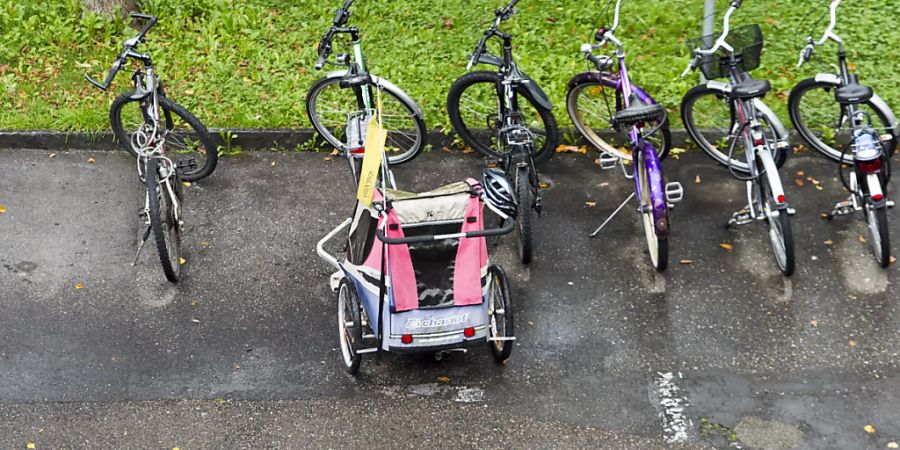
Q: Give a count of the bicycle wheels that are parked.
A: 12